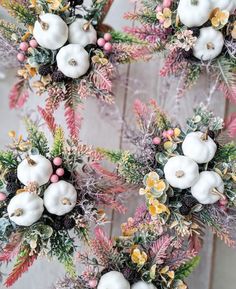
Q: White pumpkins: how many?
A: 14